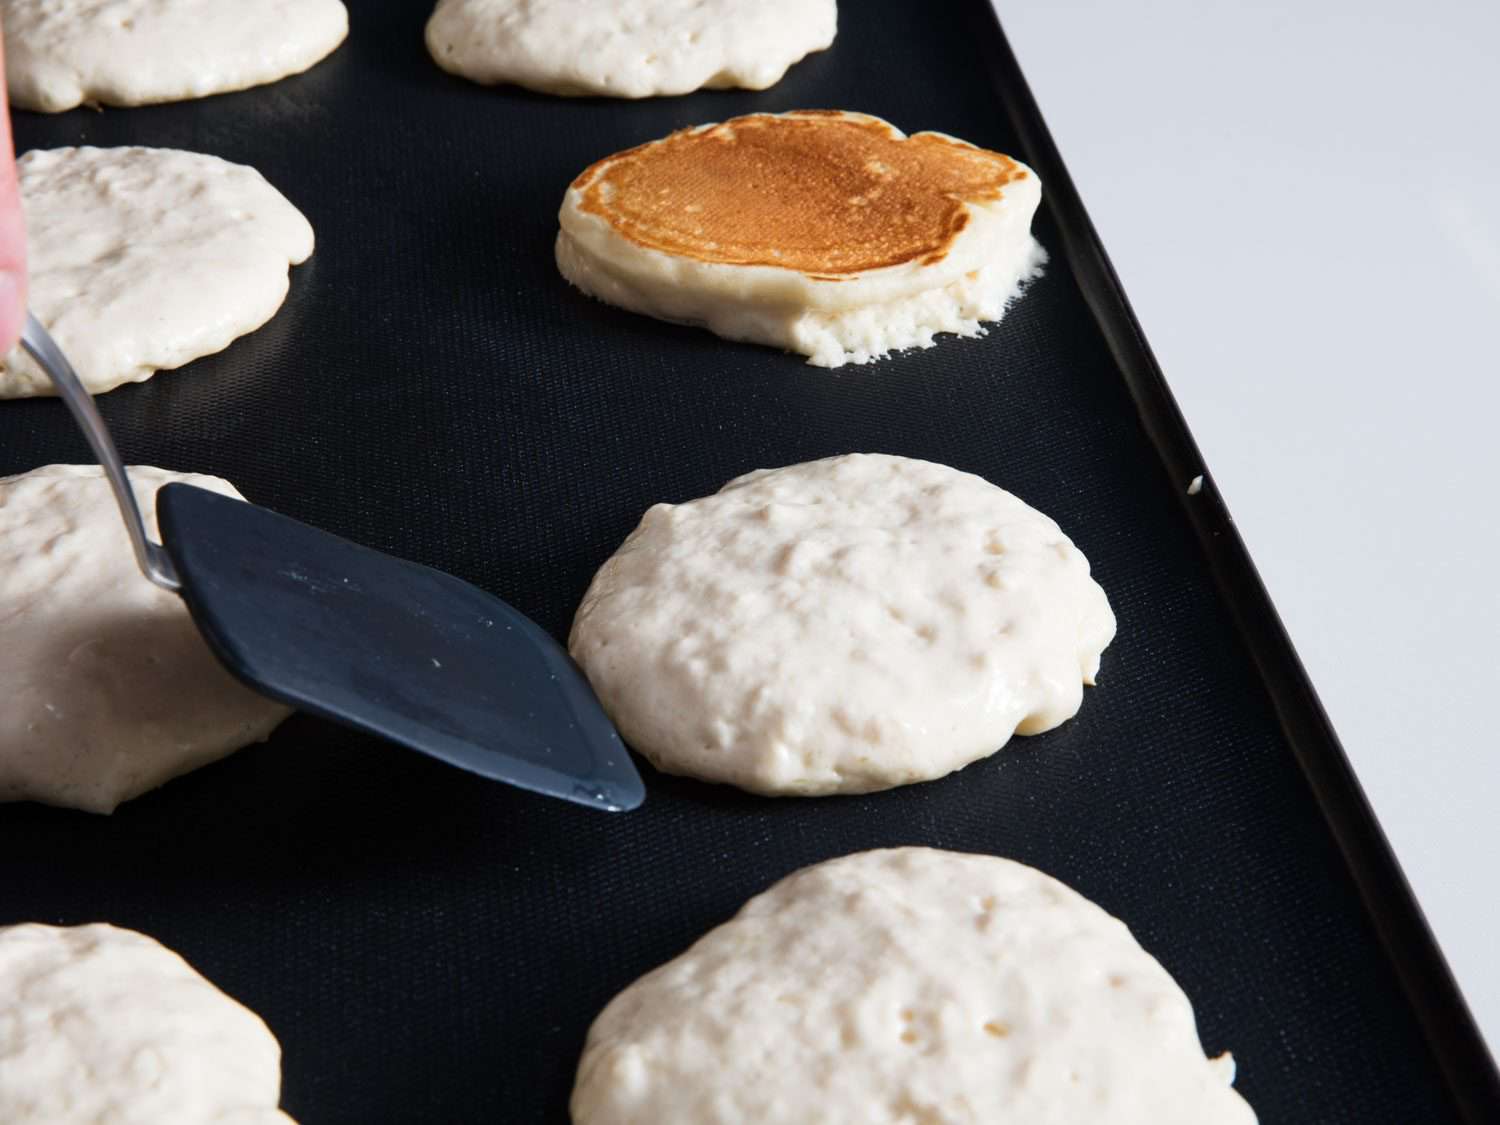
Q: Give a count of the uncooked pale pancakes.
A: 7